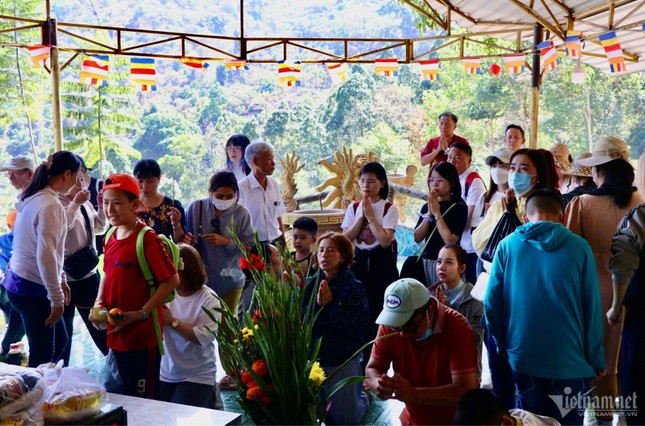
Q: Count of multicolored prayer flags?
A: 14